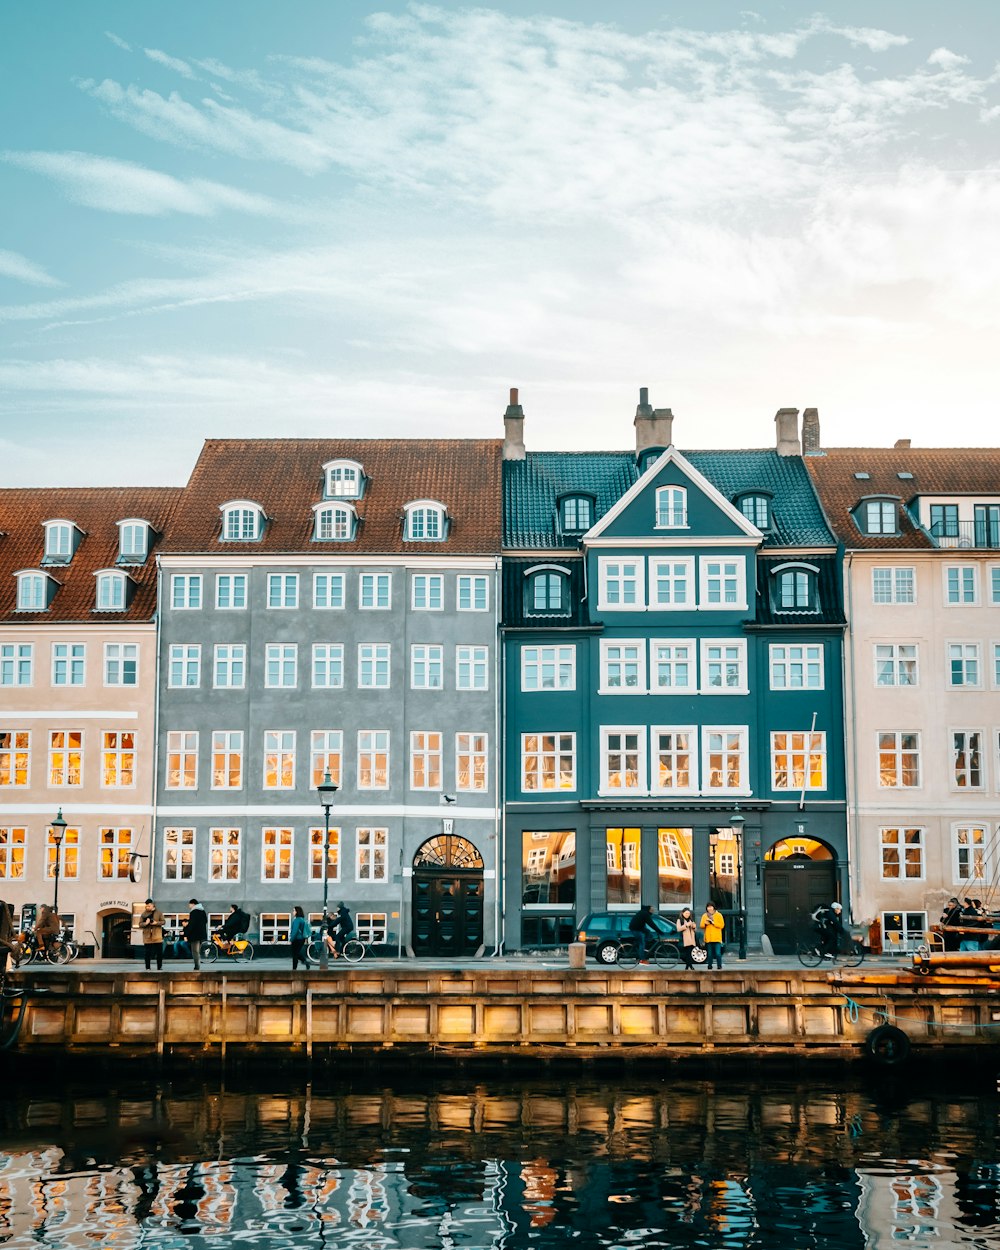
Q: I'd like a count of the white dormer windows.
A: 8